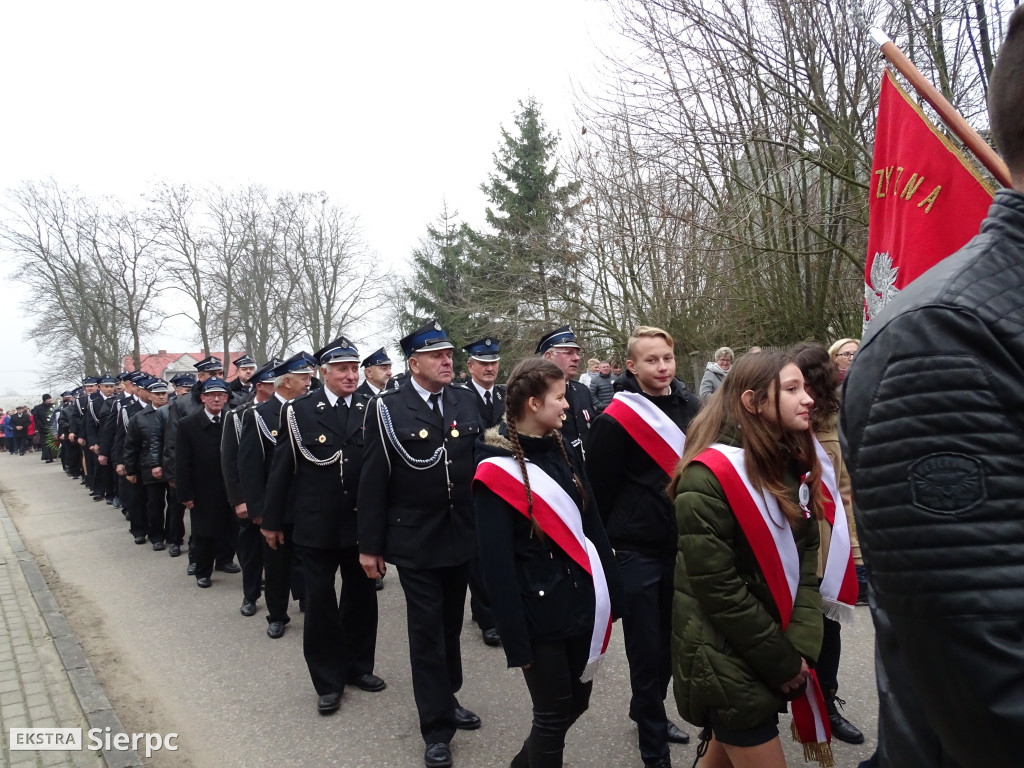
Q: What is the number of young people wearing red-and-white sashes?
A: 4